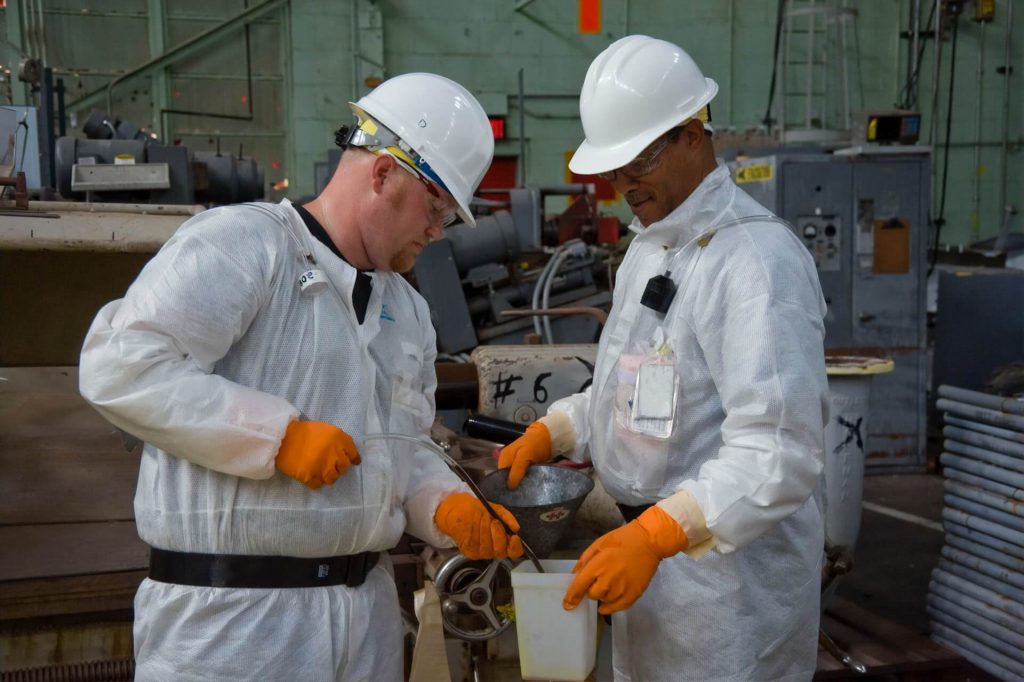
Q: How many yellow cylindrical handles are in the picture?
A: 0